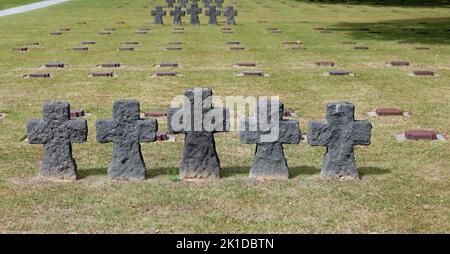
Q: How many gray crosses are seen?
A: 15